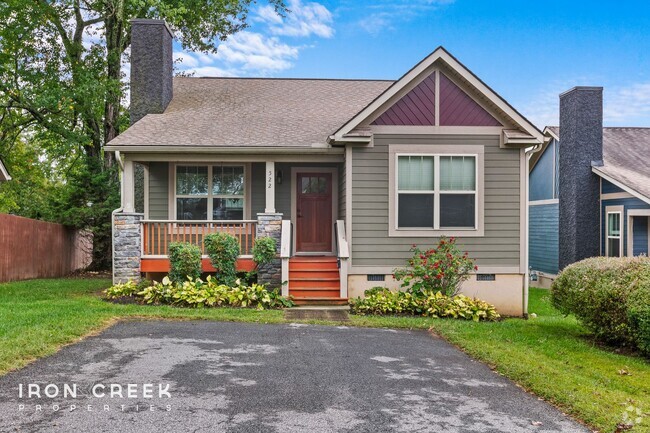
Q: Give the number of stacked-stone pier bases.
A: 2